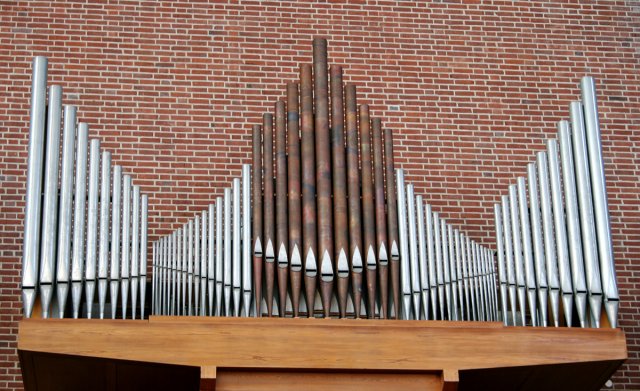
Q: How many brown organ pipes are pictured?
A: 11